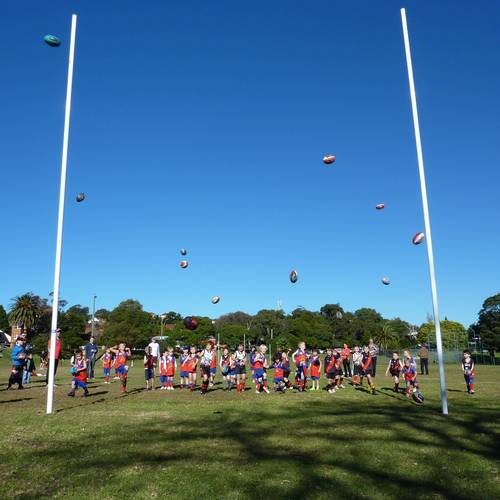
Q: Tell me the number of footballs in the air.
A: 11